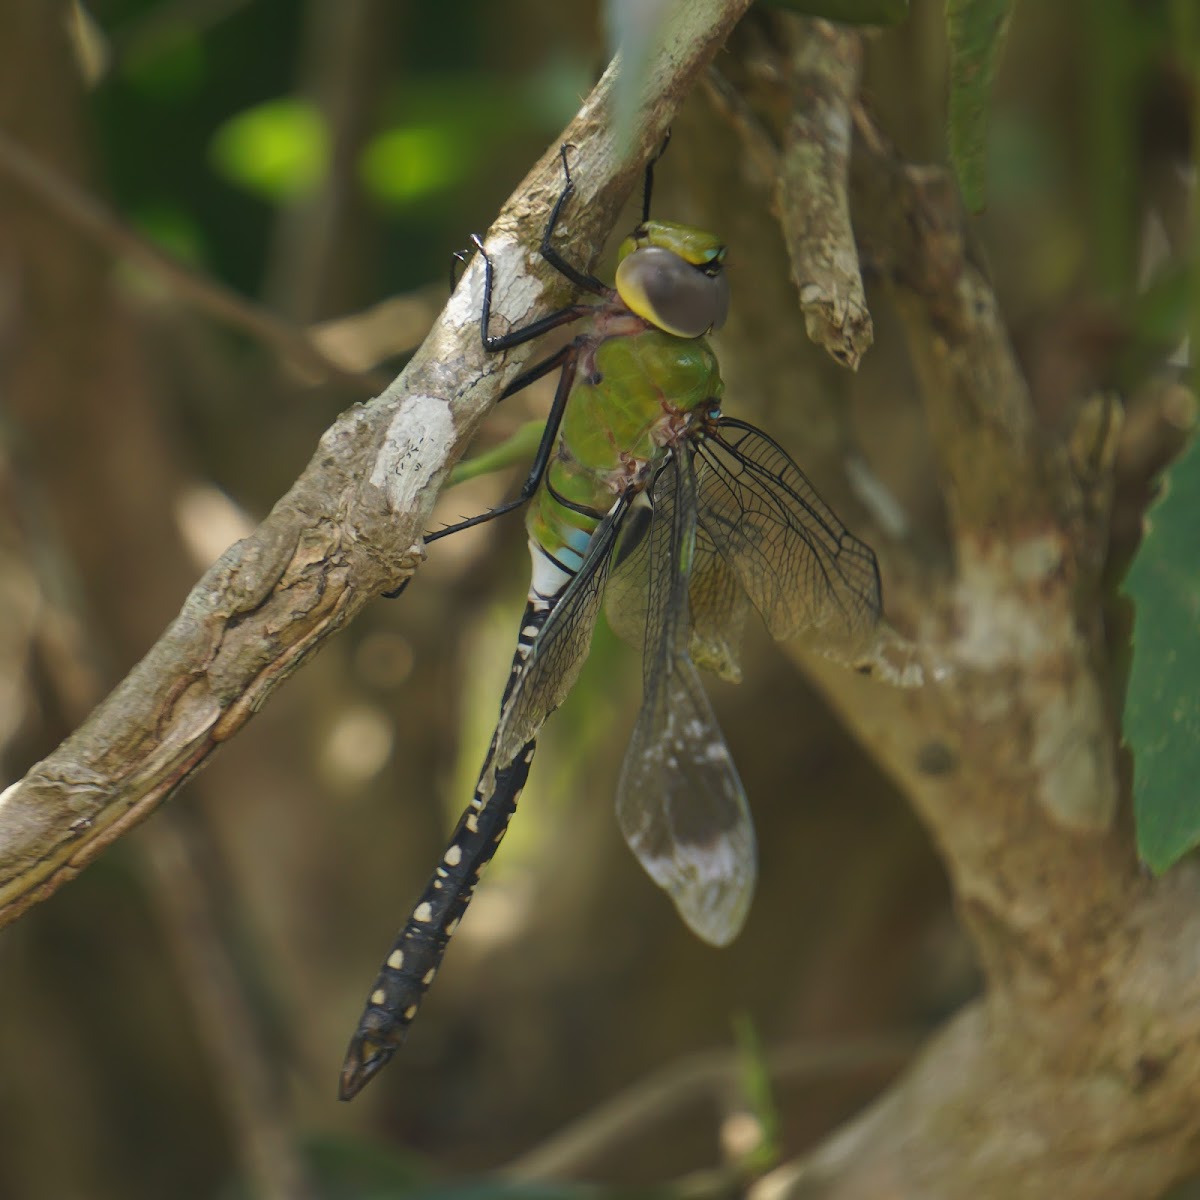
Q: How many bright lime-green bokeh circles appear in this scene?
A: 2